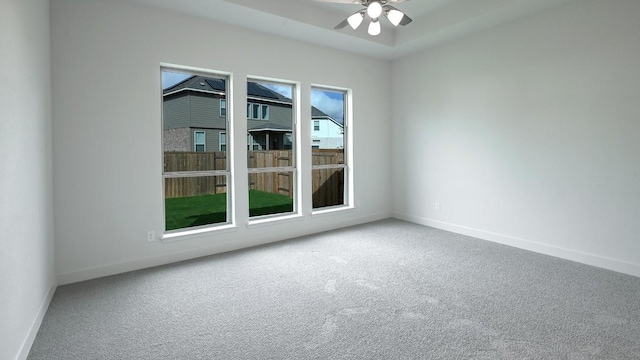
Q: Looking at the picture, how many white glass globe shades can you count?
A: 4